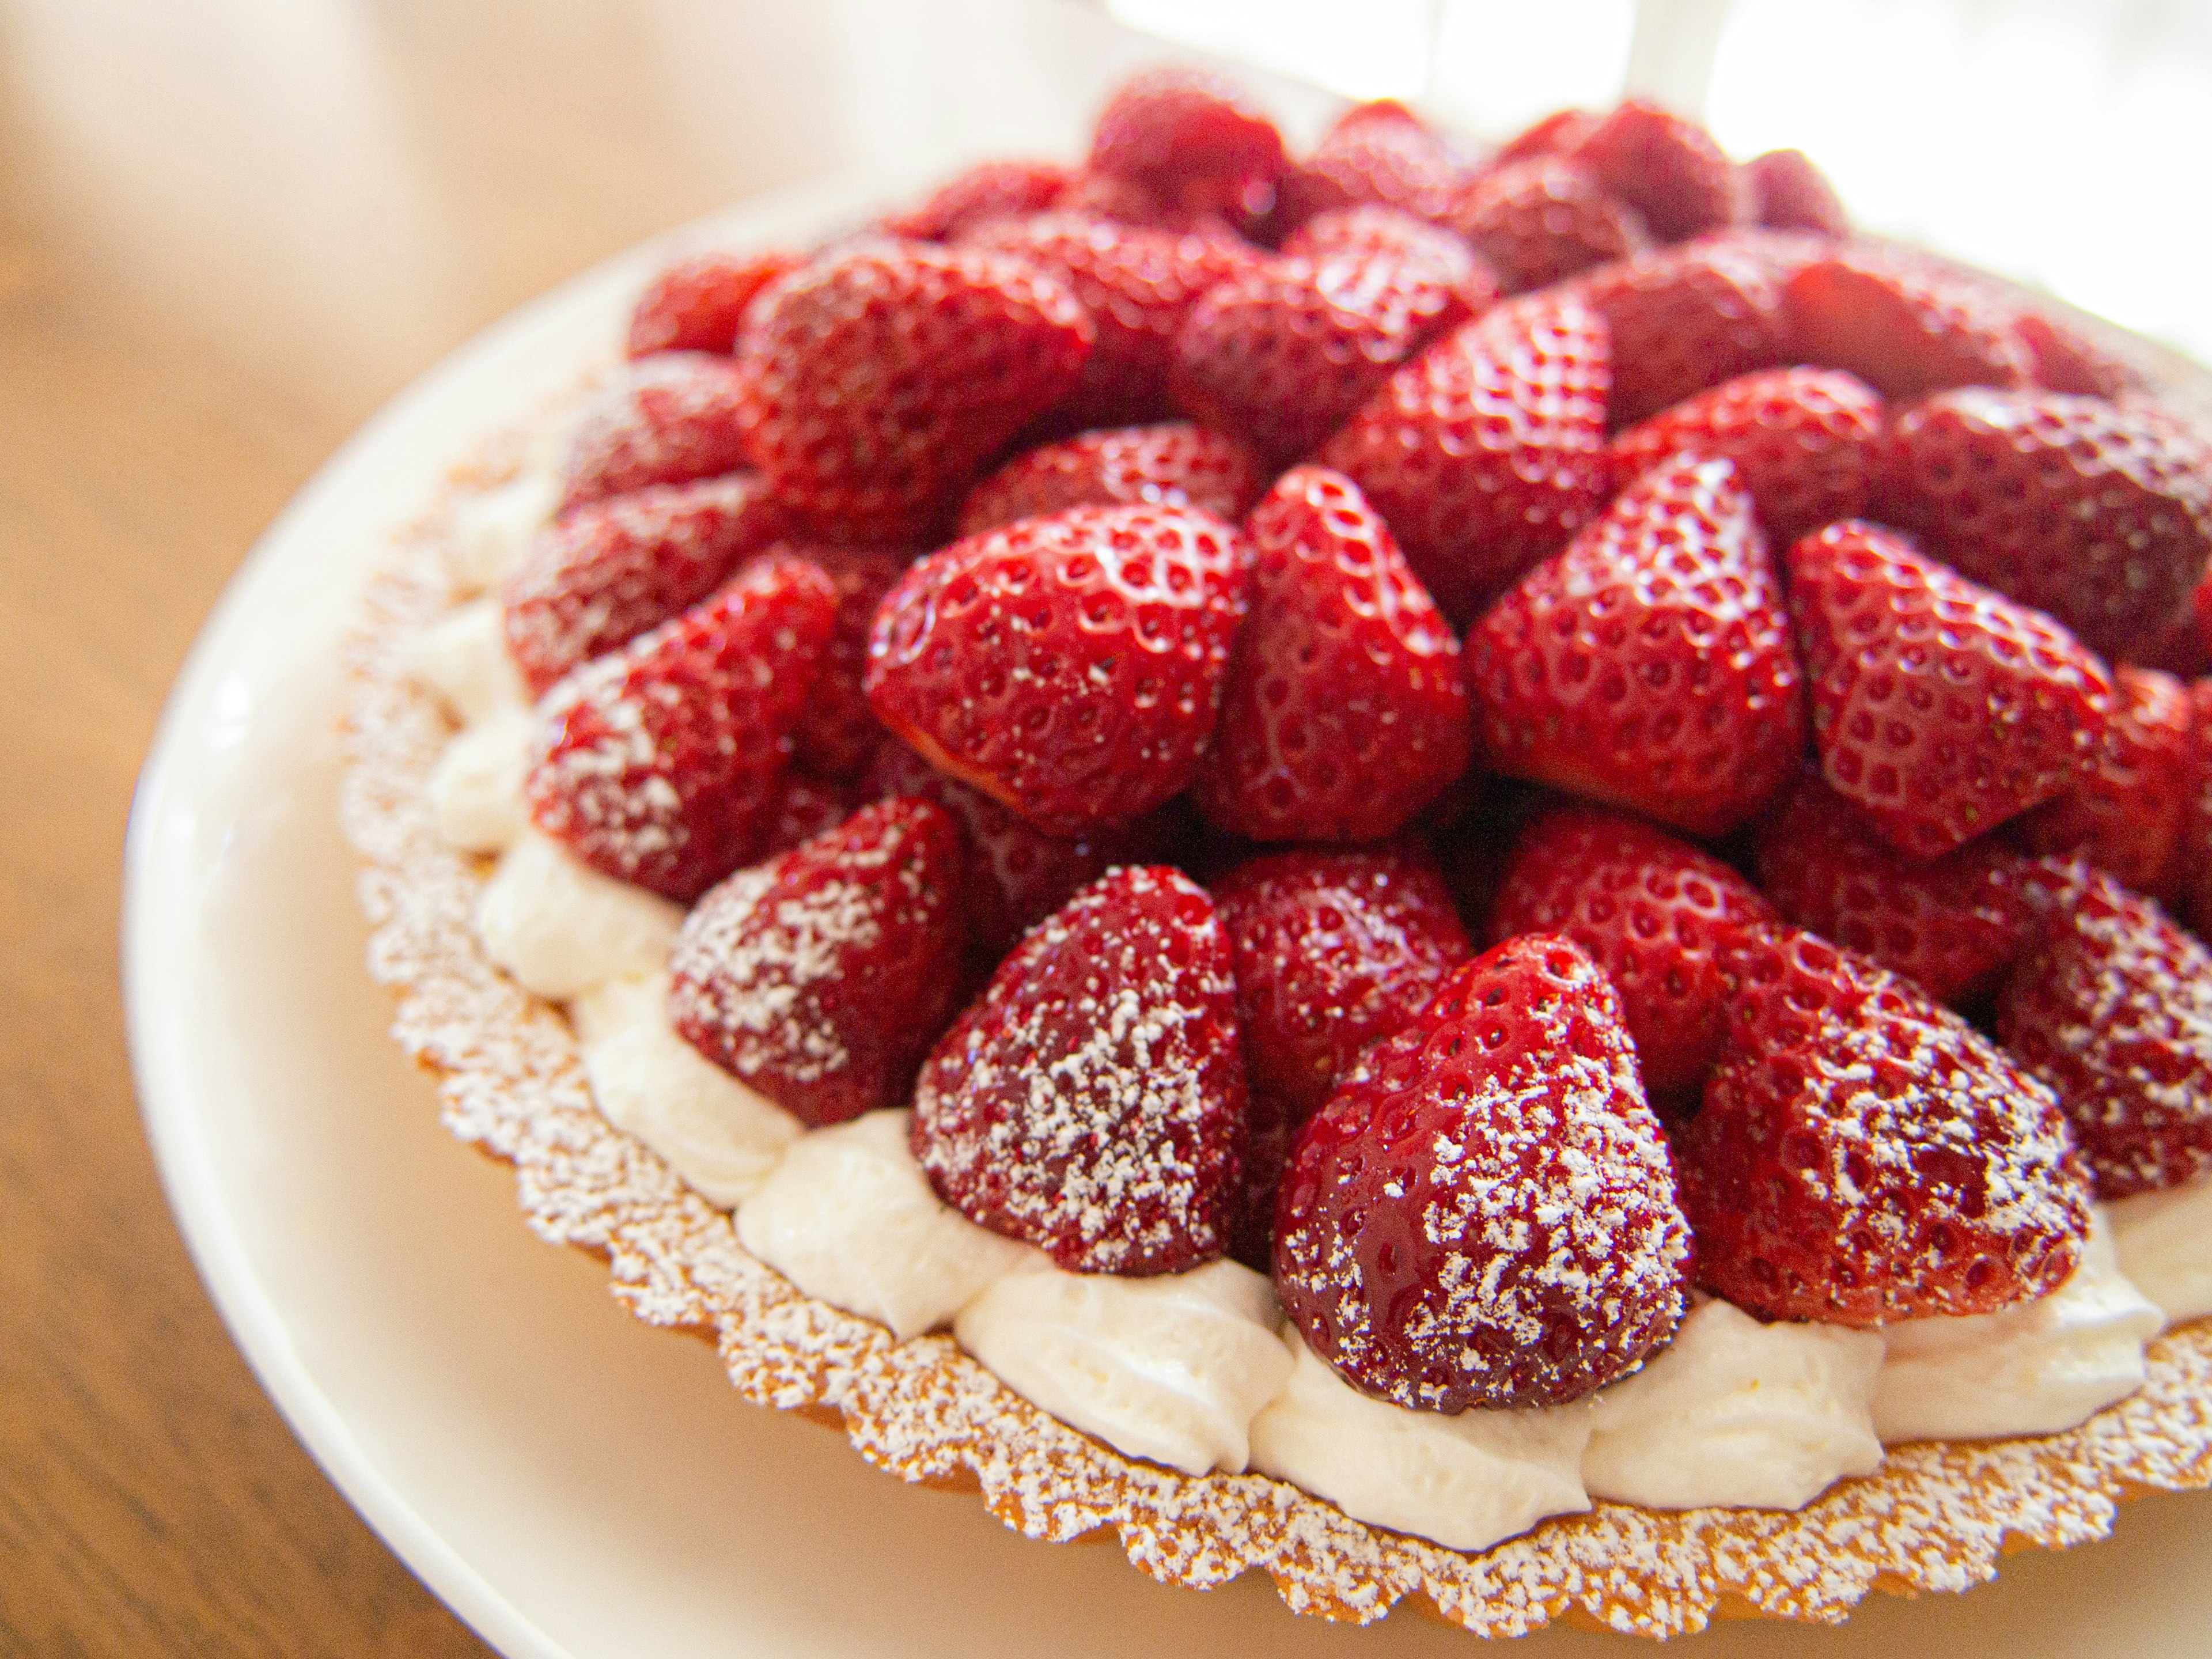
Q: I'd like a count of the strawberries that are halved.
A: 0